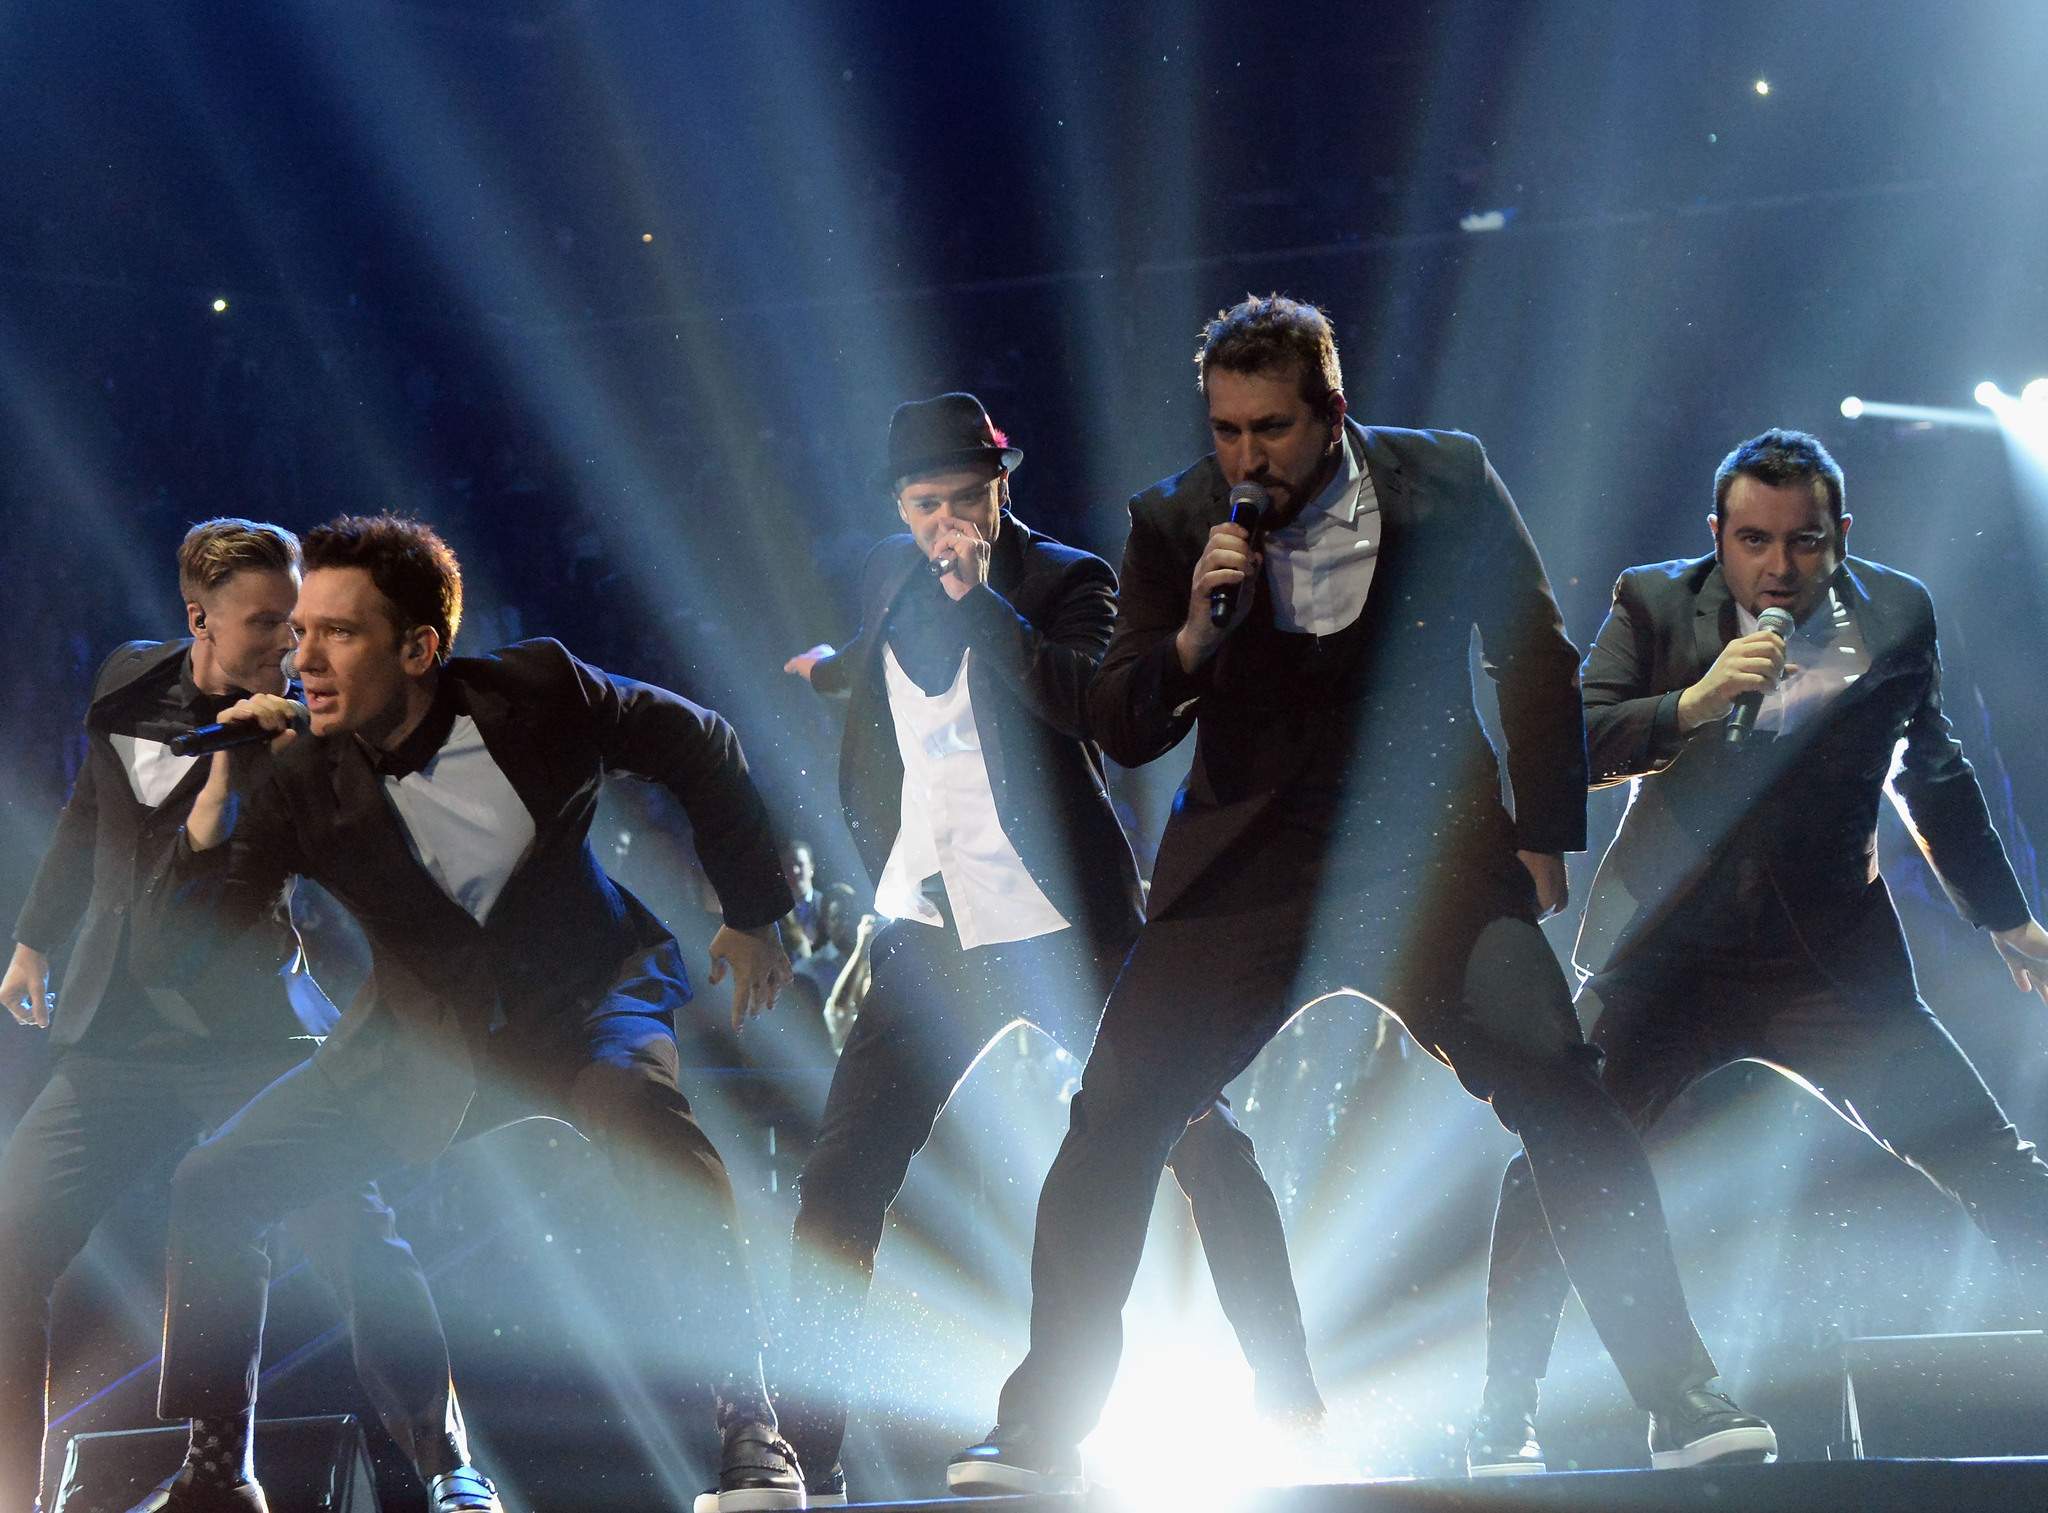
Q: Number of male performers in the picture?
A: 5